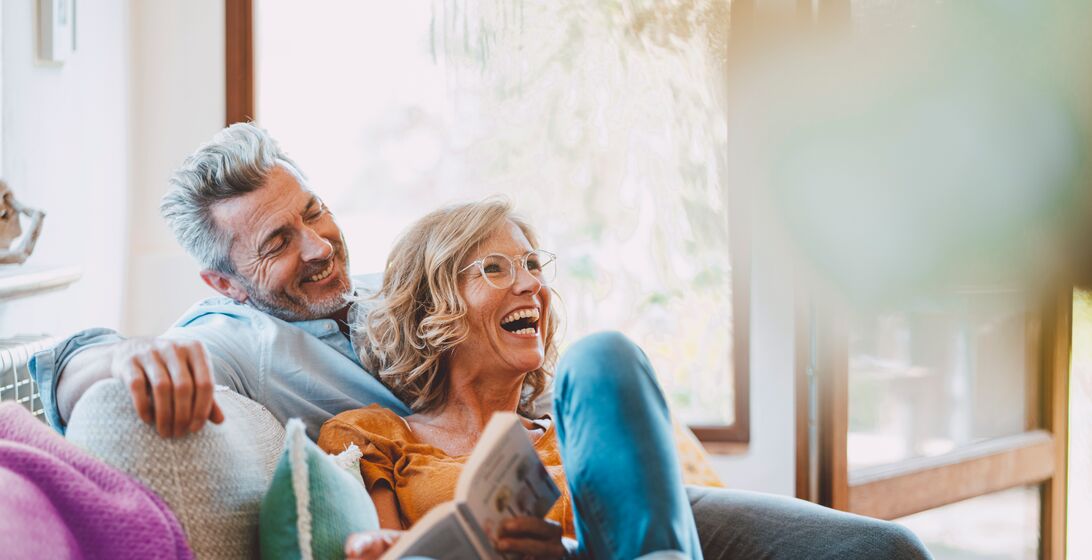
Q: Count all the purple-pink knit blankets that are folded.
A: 1